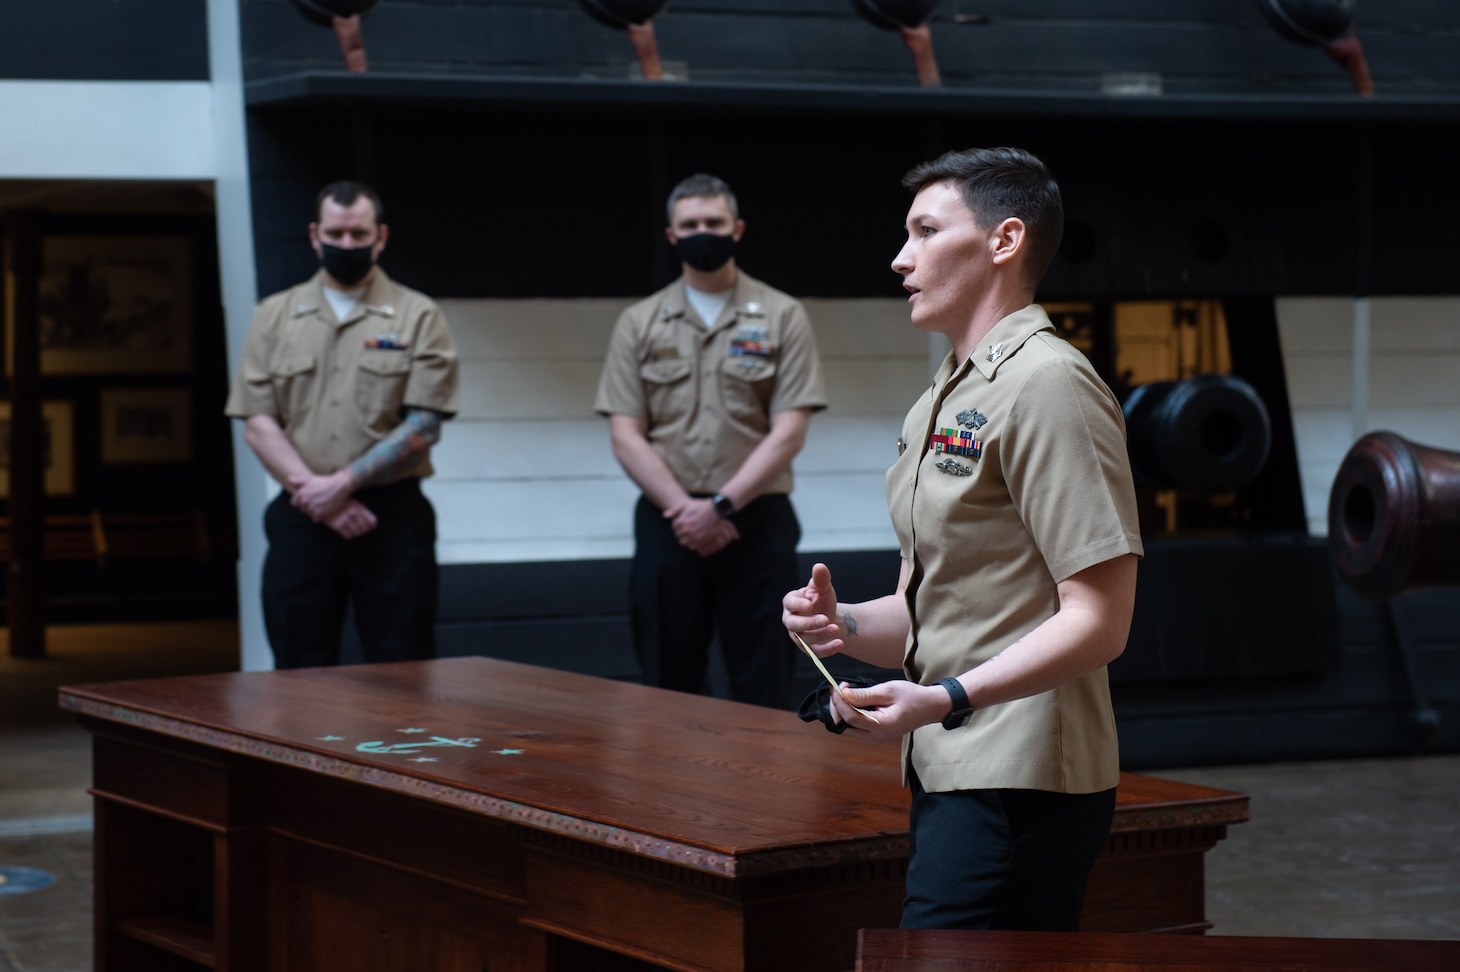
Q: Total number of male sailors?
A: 2